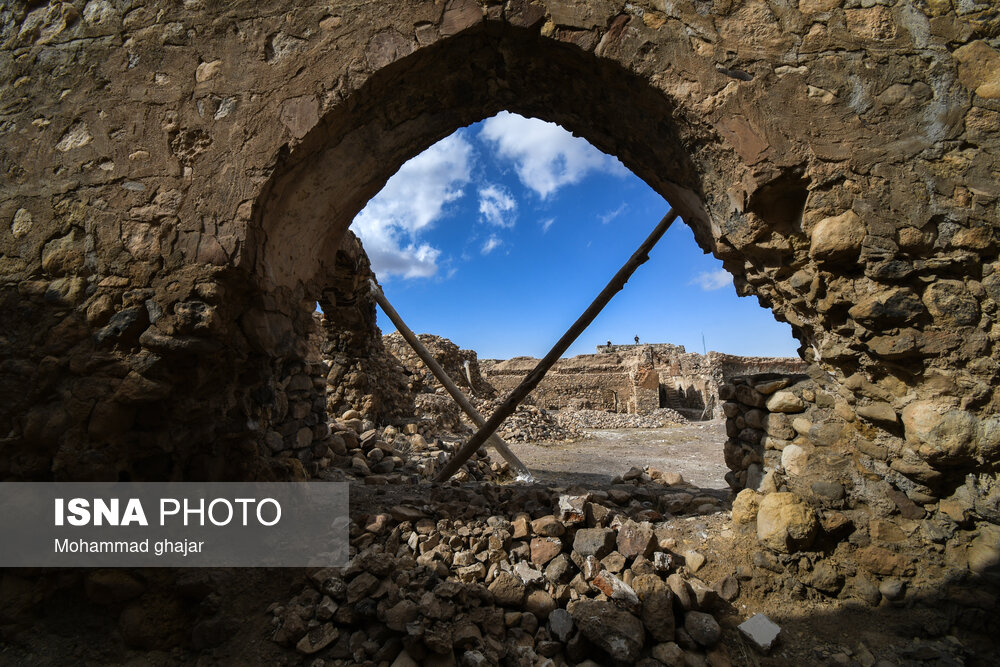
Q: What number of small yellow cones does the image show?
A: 0